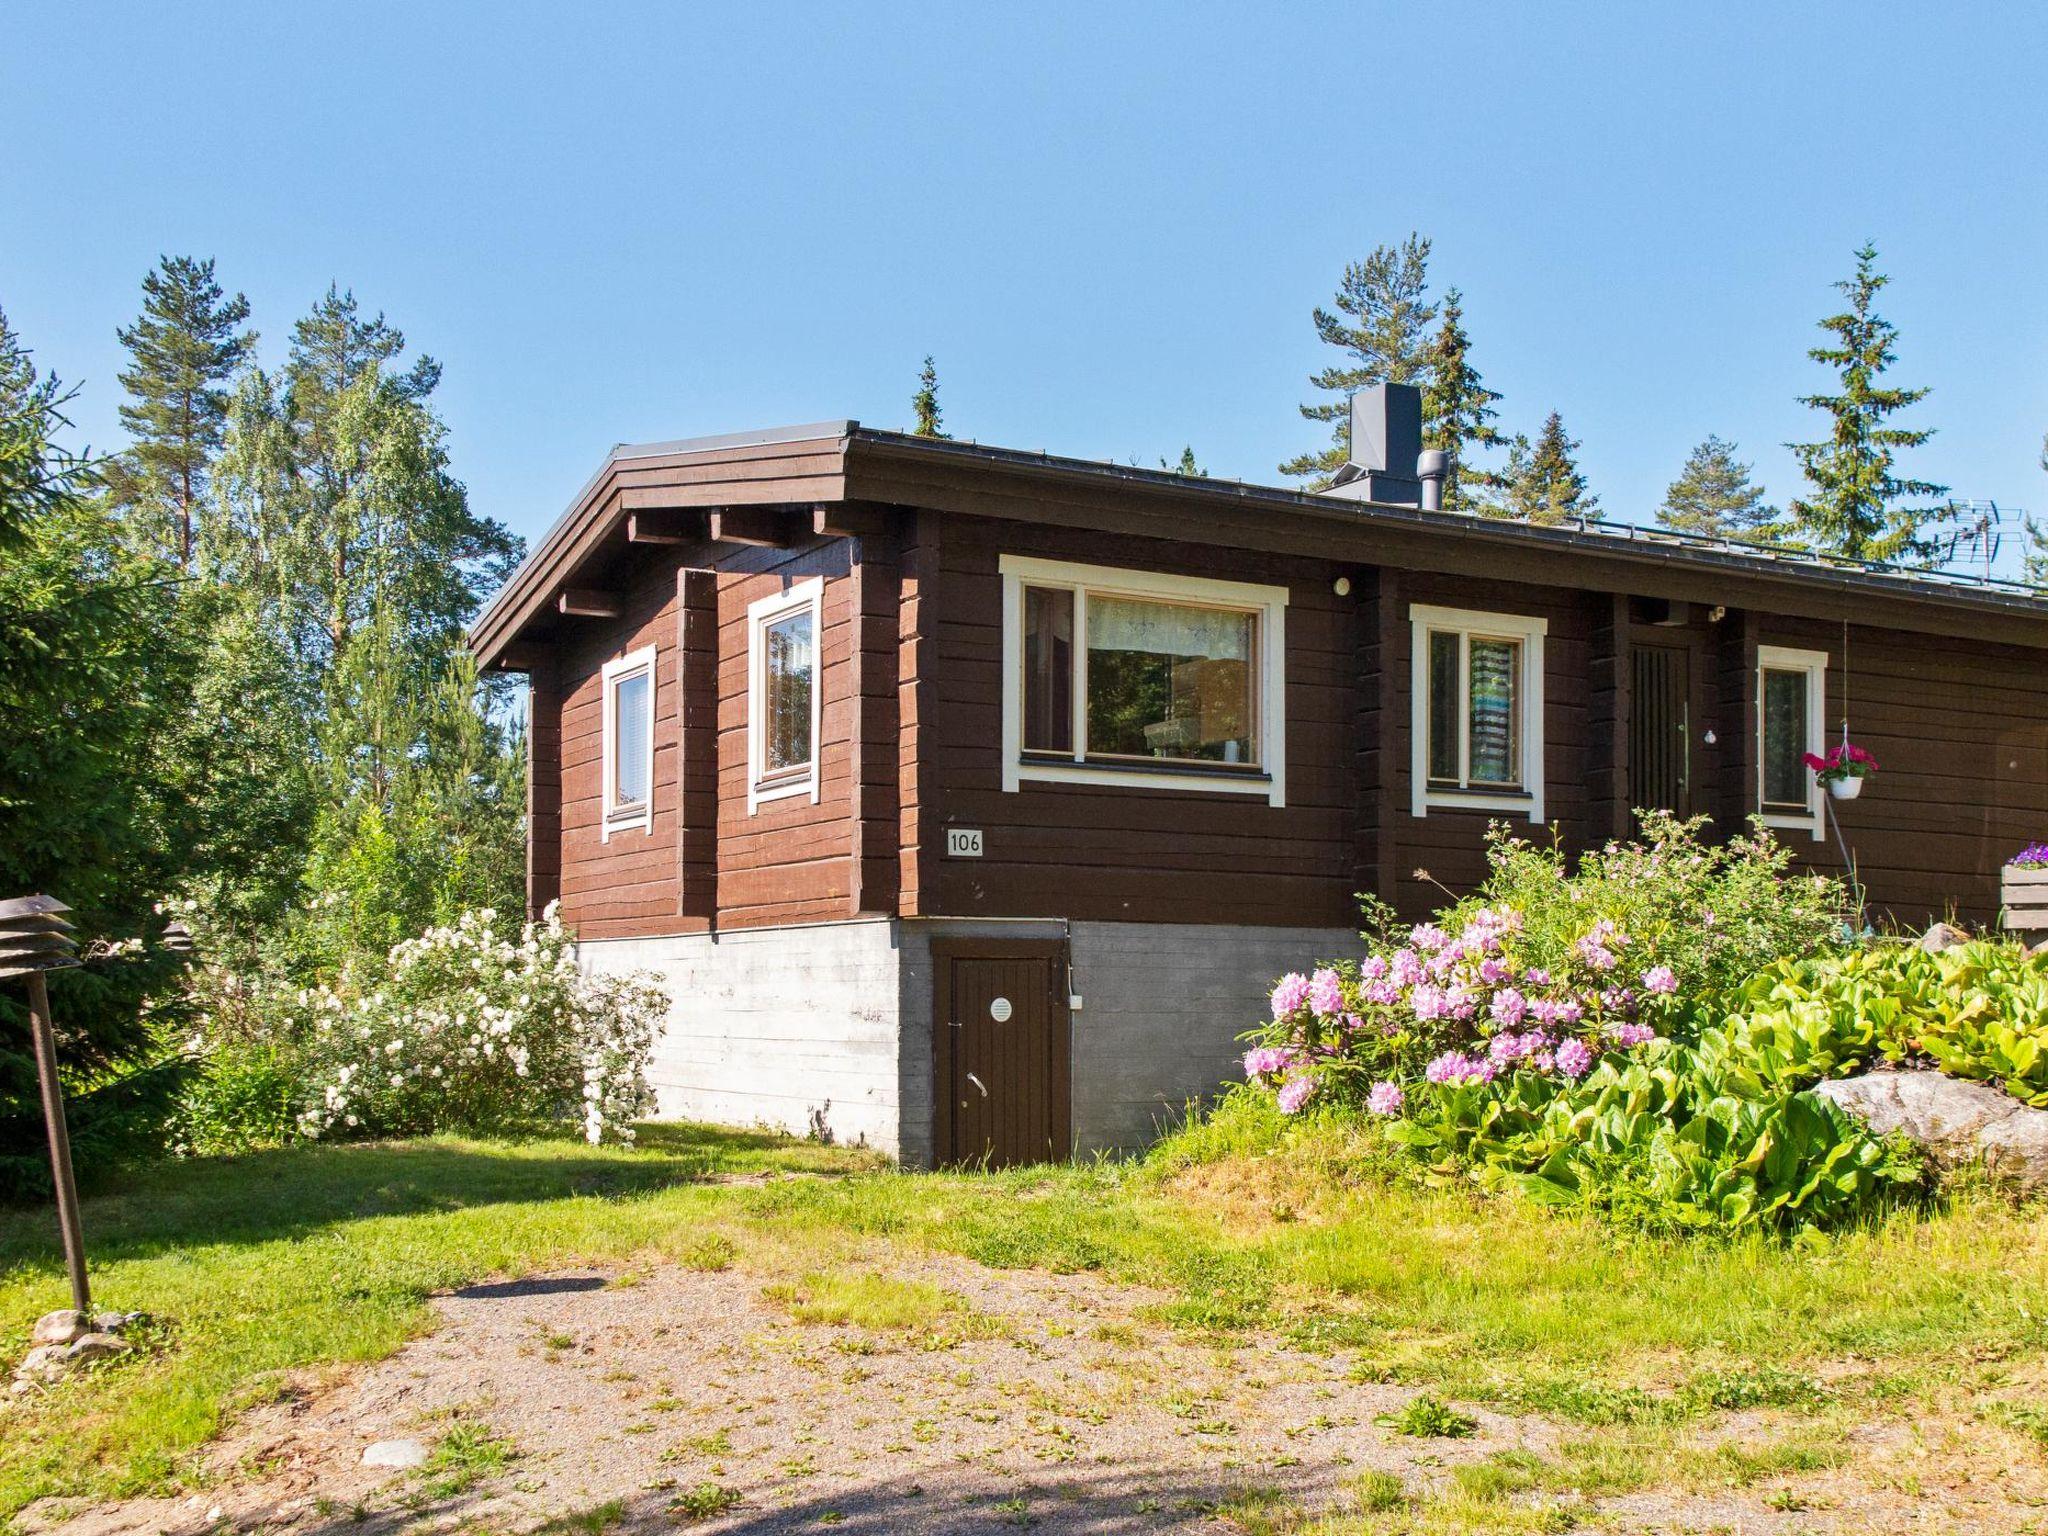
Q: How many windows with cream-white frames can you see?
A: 5